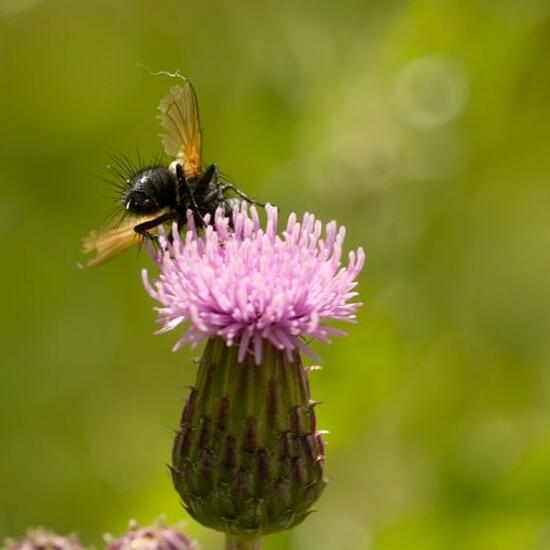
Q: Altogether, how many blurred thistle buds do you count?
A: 2